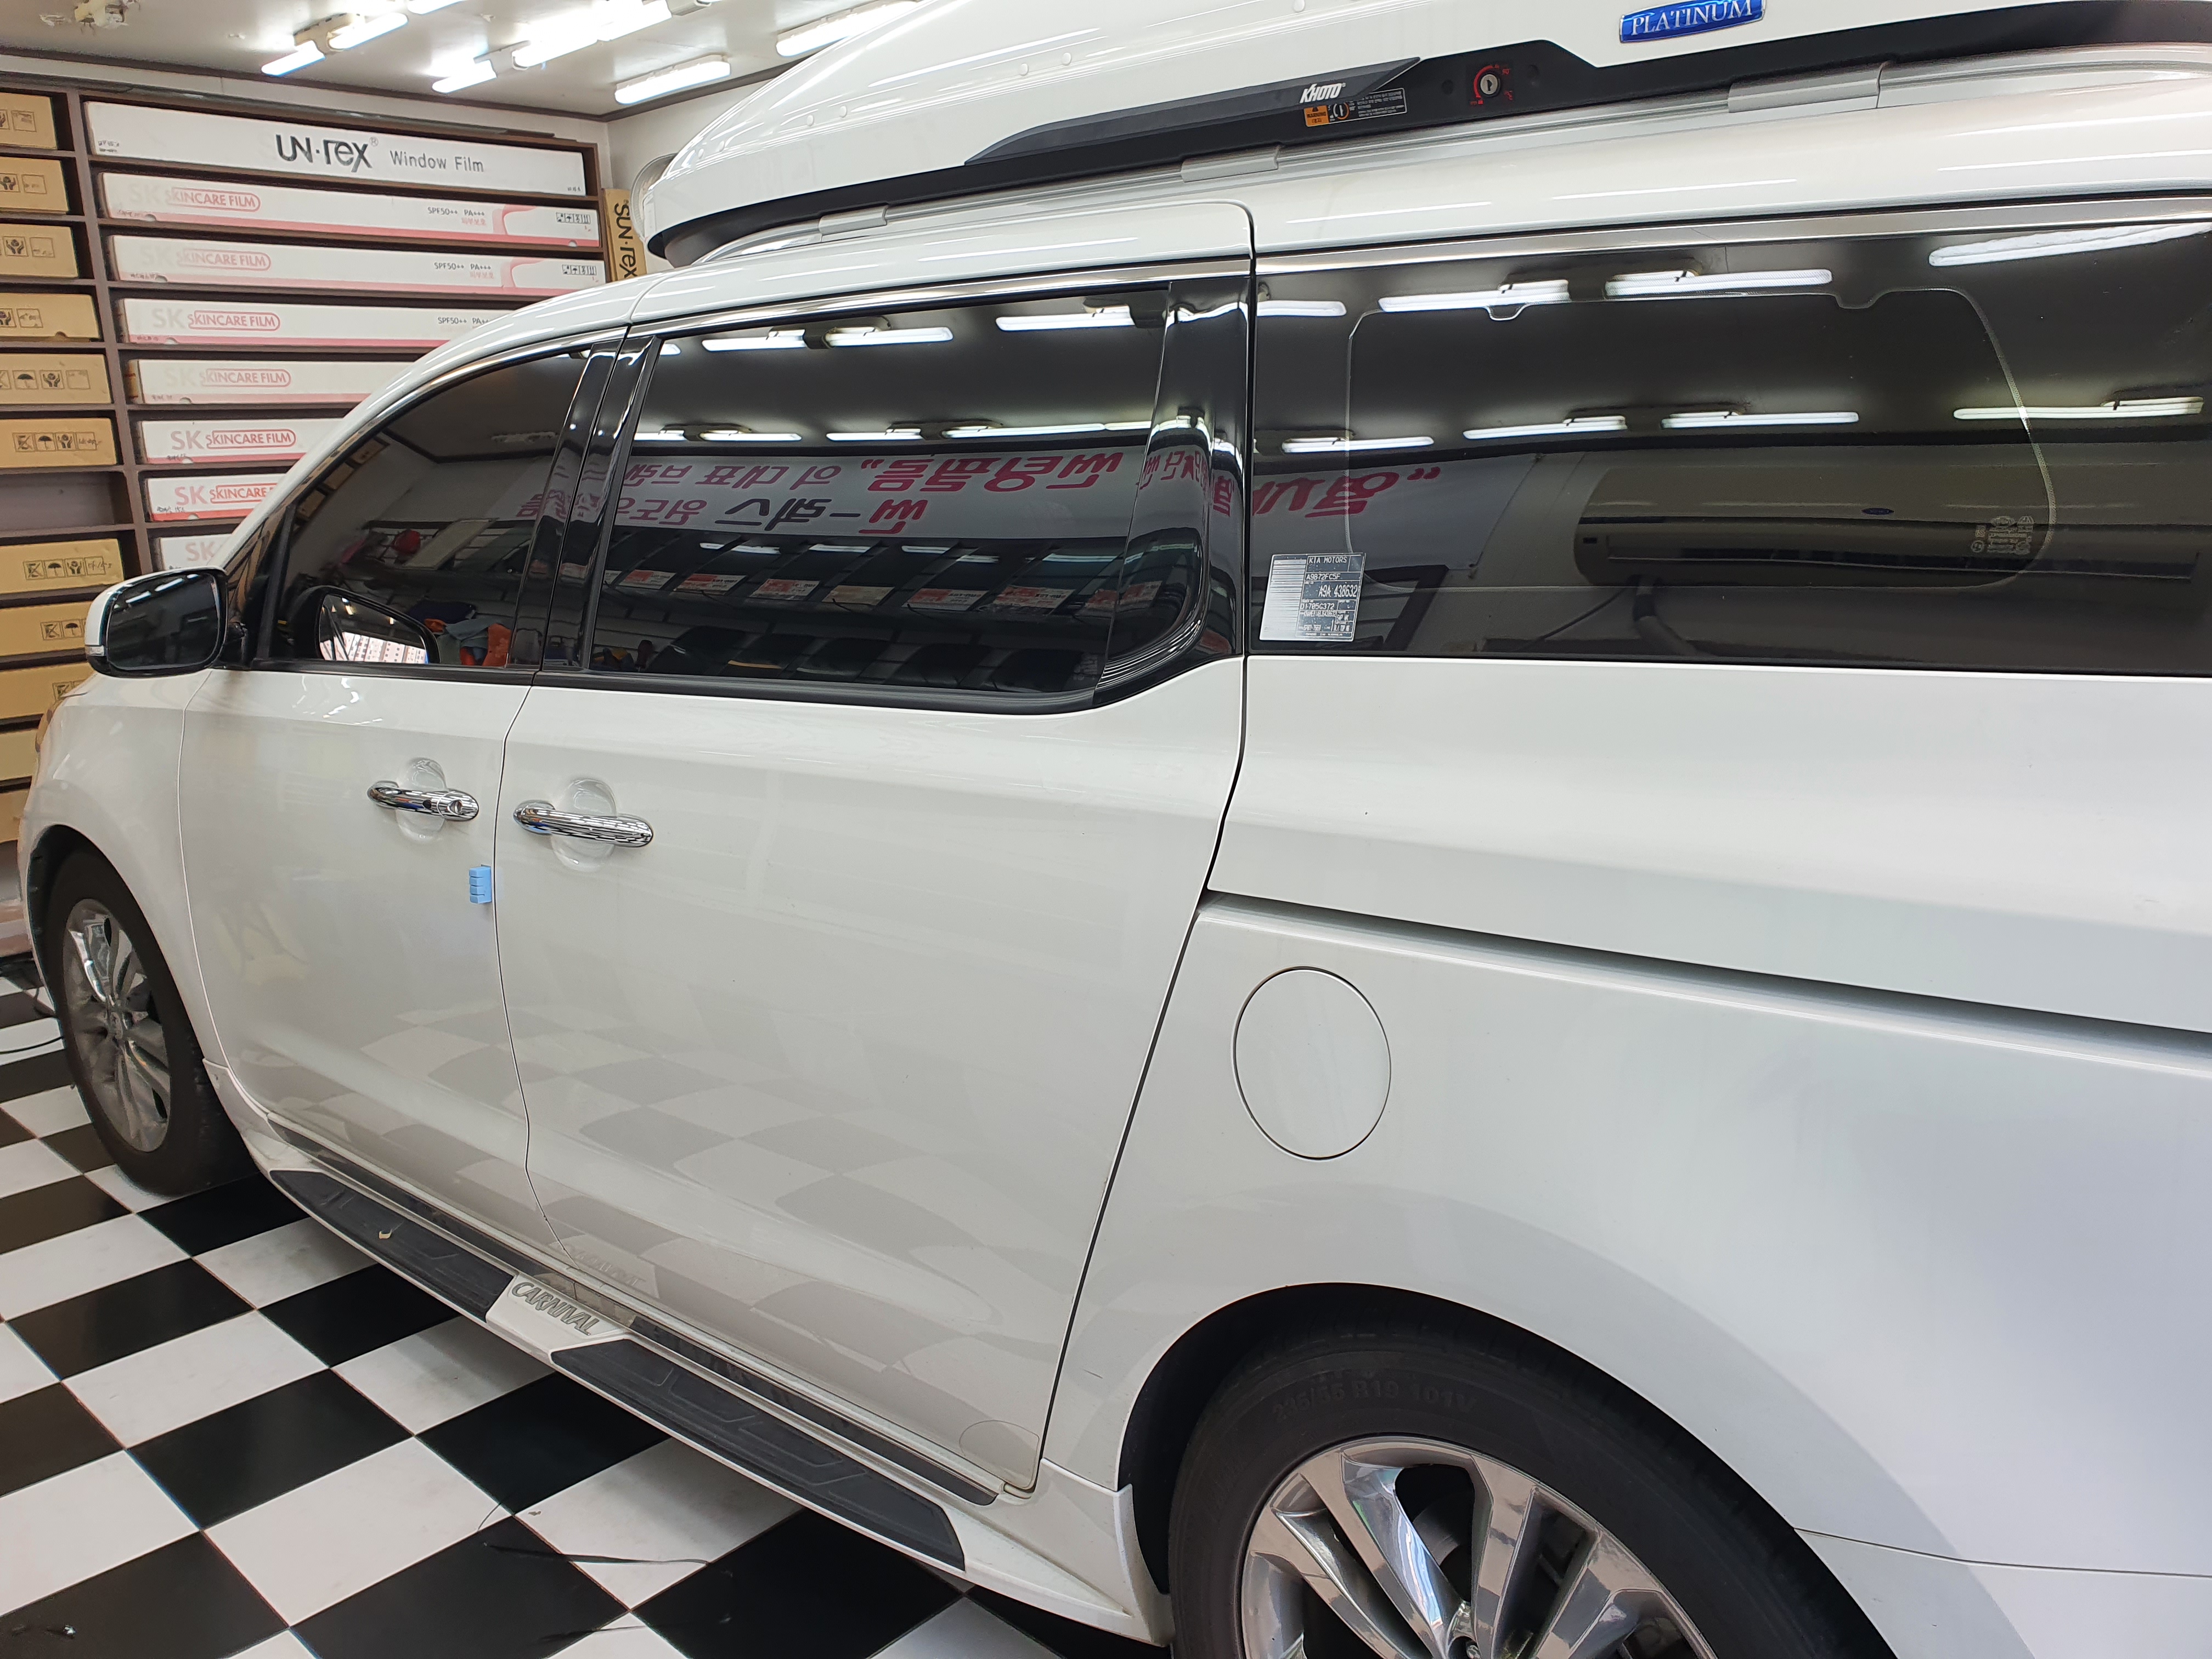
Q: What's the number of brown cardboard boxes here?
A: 12